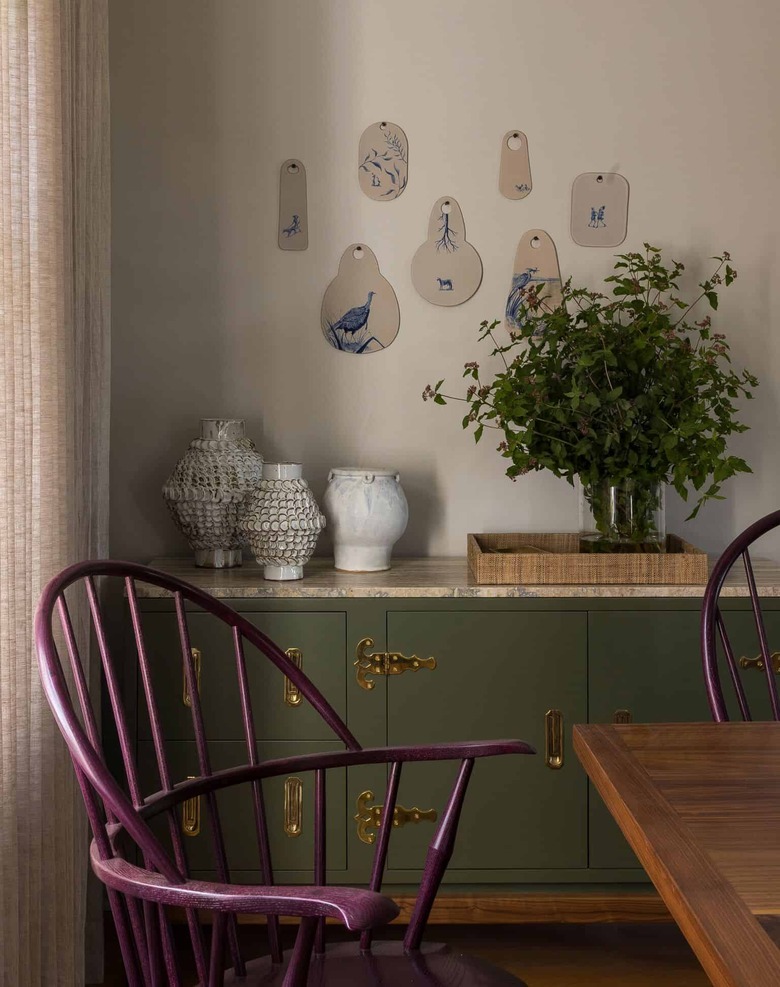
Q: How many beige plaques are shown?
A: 7